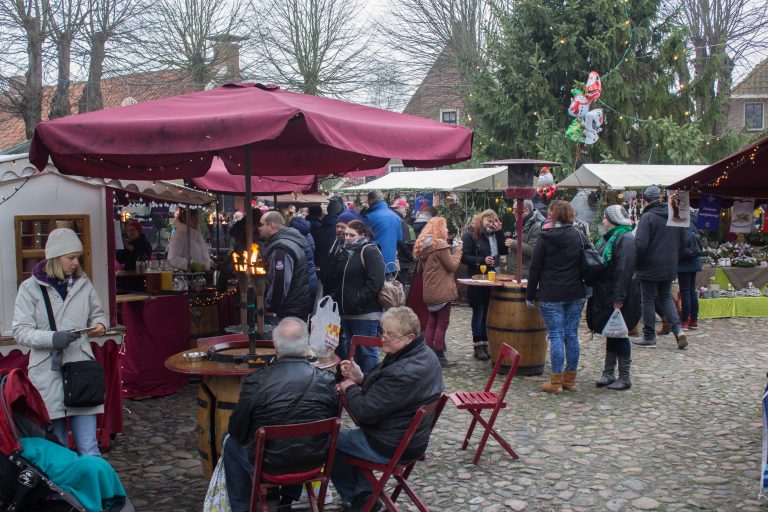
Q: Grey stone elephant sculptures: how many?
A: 0